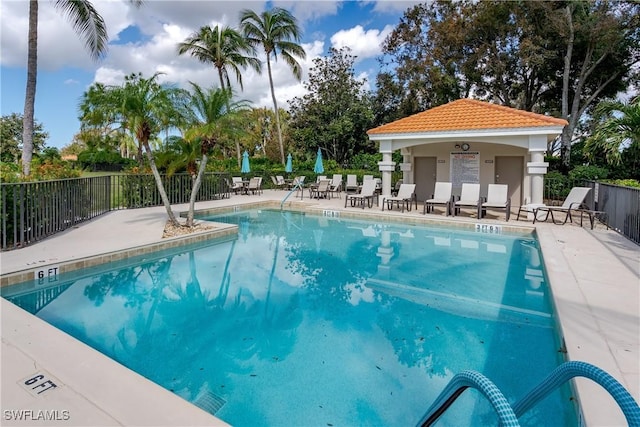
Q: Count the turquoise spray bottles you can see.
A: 0